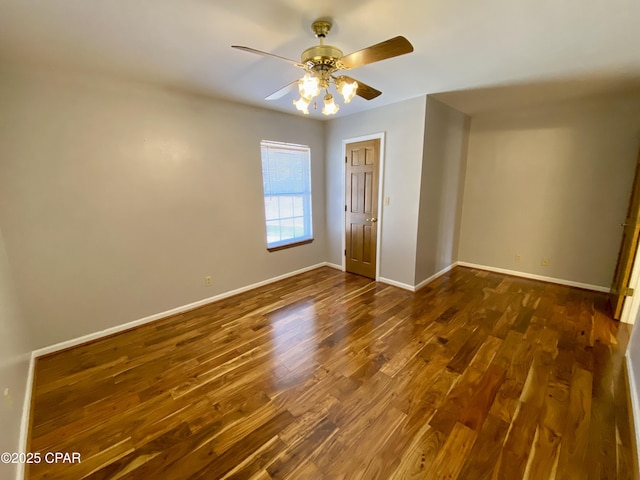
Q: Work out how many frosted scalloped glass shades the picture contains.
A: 4